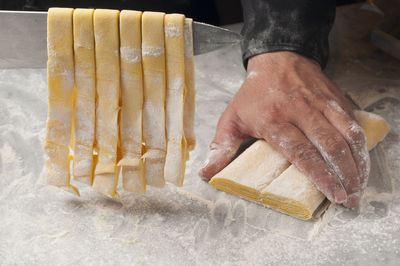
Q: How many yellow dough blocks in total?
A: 2